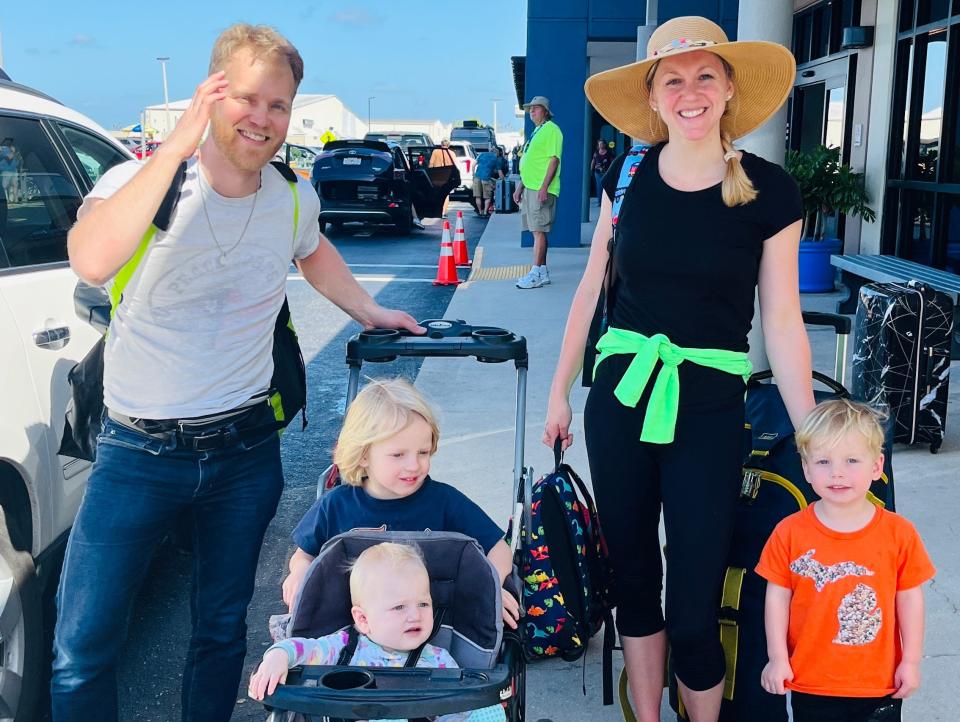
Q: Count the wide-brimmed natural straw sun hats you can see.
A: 1